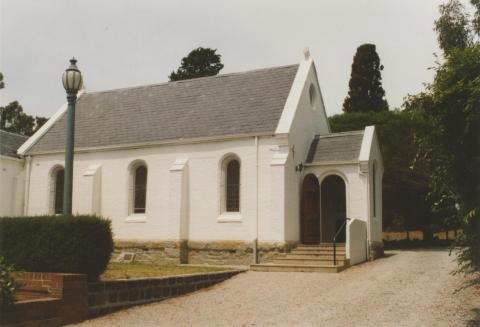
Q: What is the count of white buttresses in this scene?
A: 3